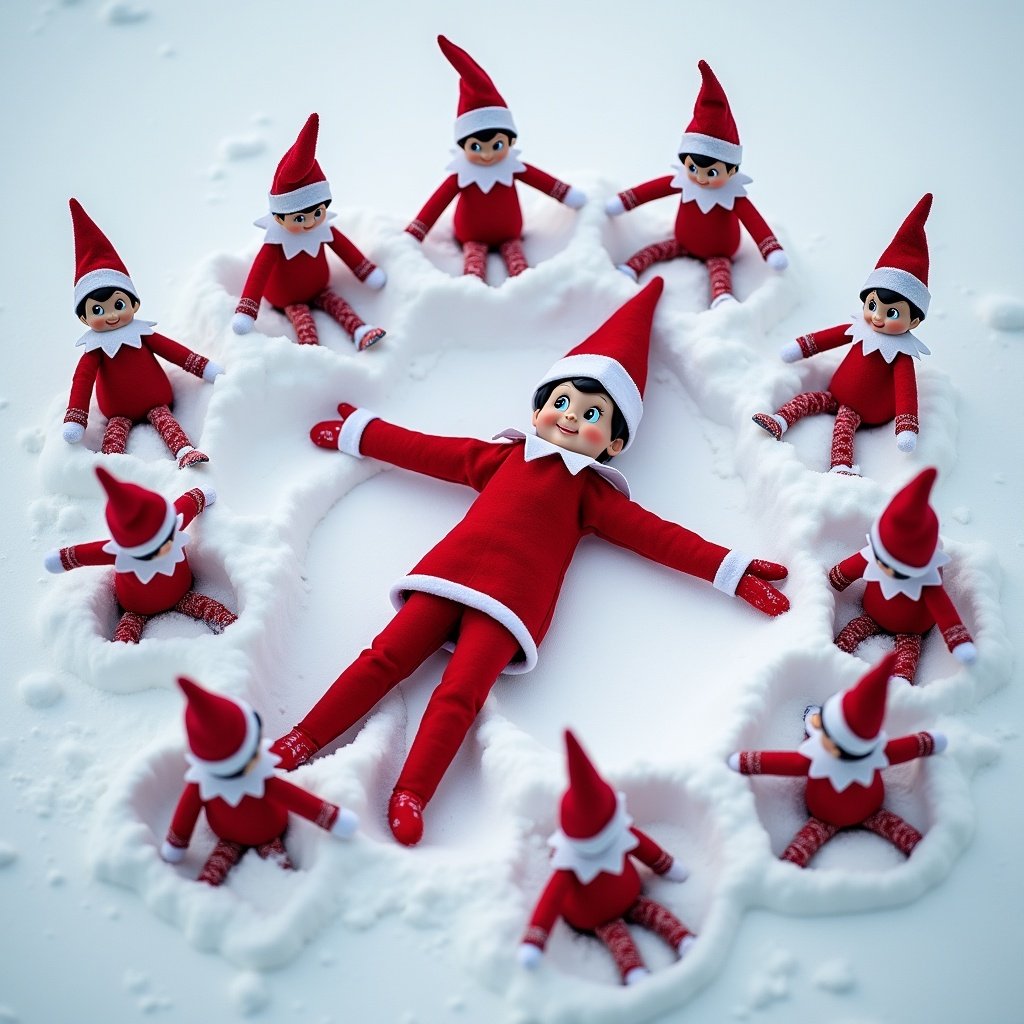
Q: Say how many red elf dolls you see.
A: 11